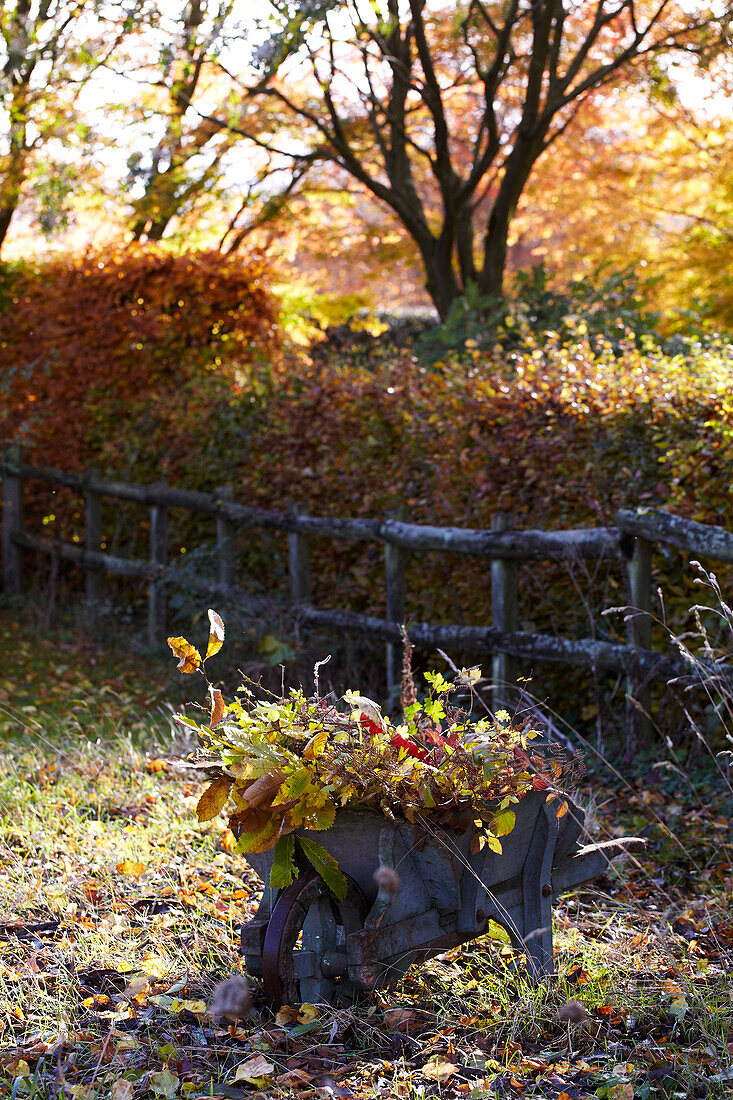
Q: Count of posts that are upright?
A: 8